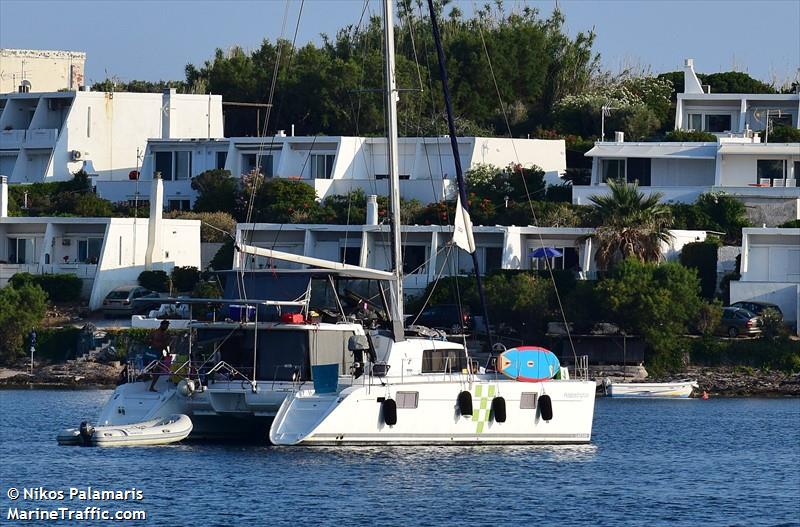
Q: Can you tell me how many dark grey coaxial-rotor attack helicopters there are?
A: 0